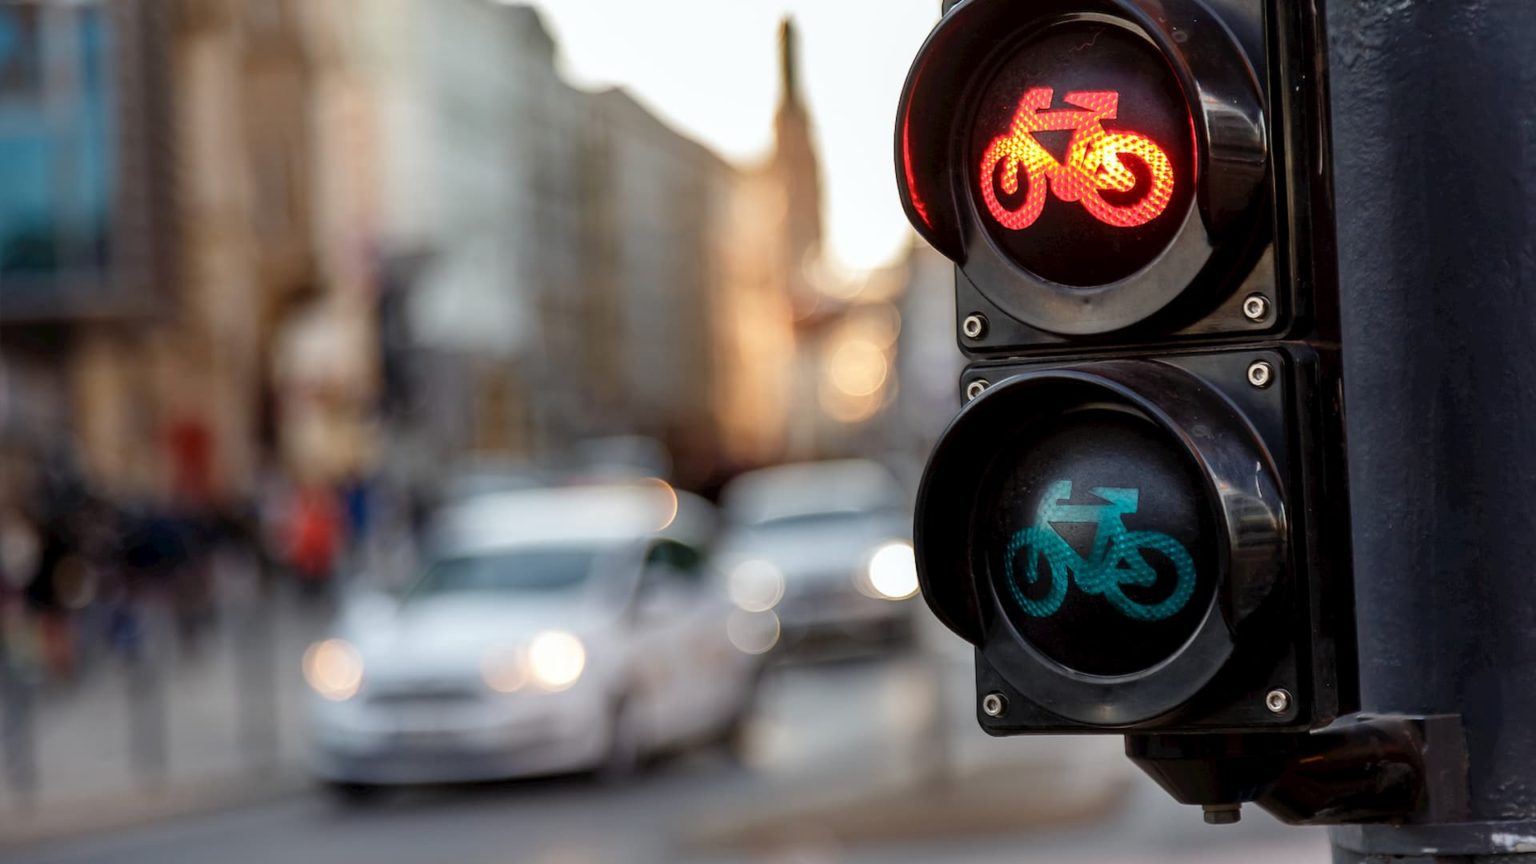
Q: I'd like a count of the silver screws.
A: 6